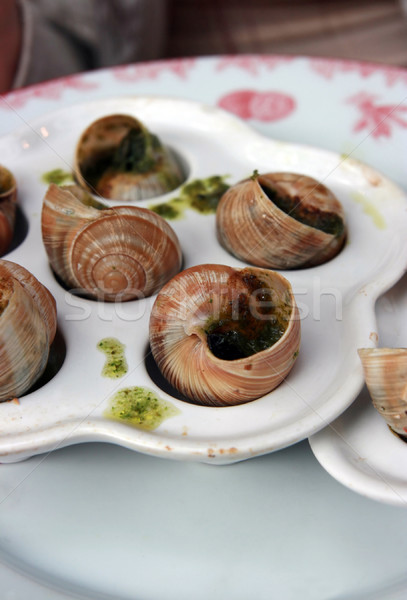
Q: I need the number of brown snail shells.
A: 7